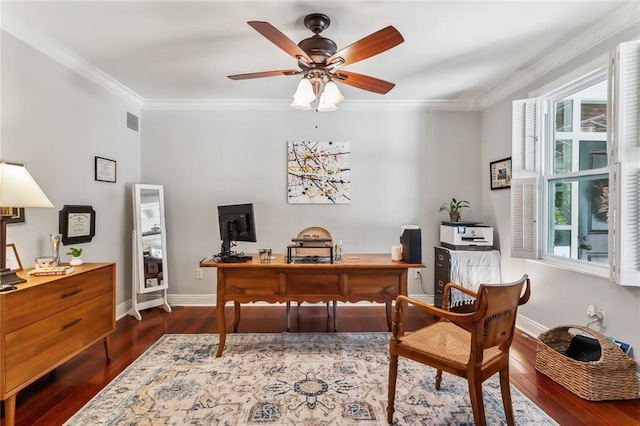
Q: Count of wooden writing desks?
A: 1